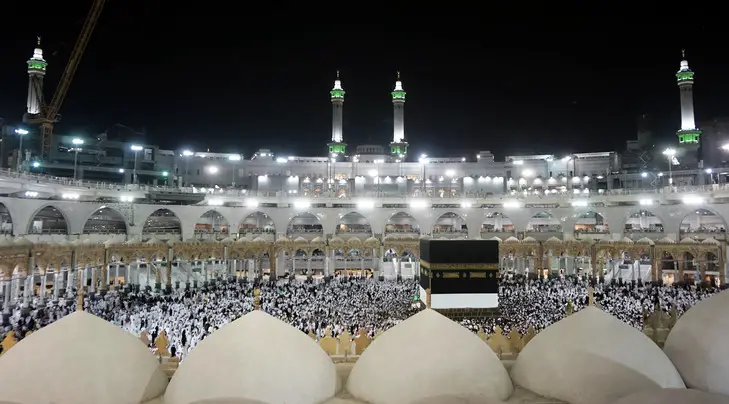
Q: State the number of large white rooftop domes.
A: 5